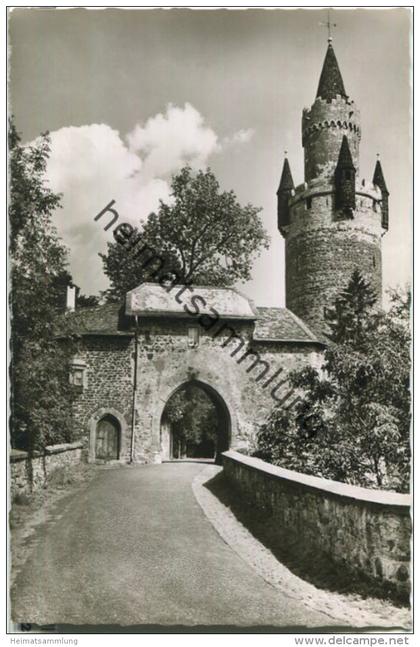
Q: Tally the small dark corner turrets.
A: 3